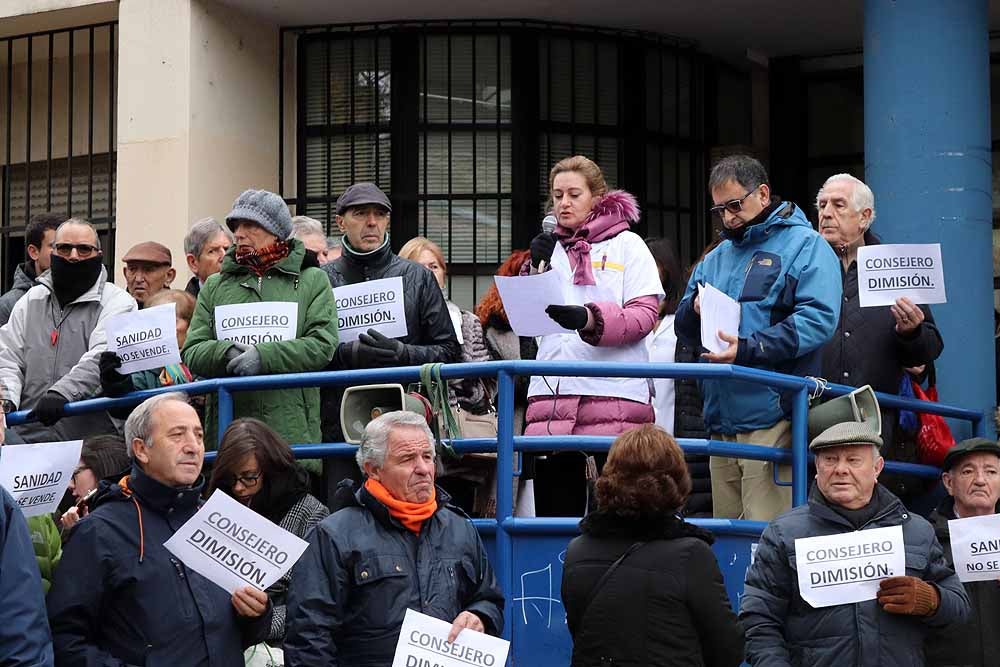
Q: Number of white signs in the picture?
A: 9